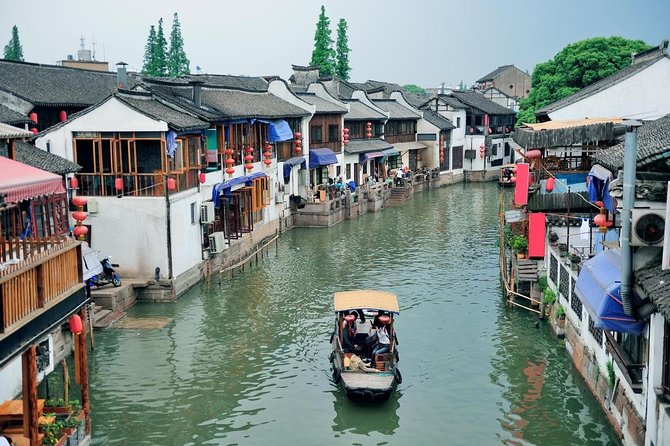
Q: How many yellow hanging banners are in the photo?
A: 0